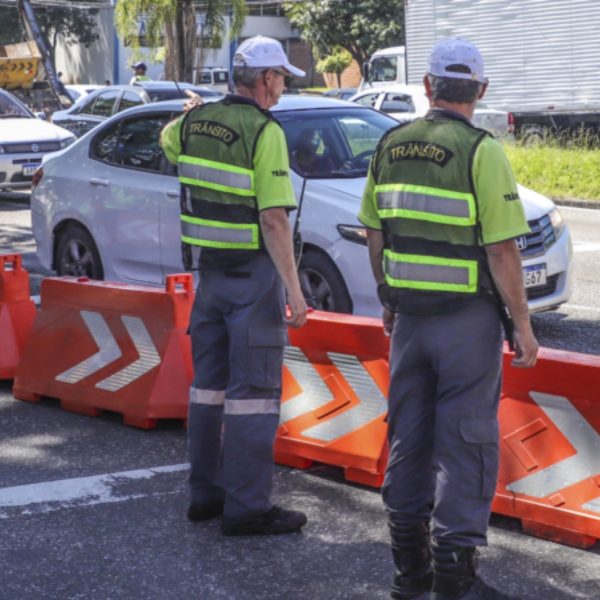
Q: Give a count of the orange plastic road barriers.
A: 4